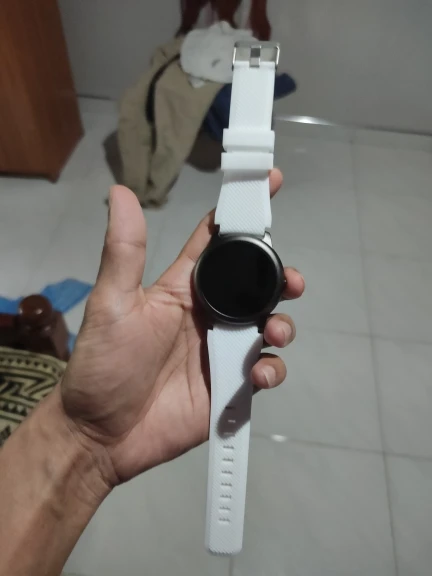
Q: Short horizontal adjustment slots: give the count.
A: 10